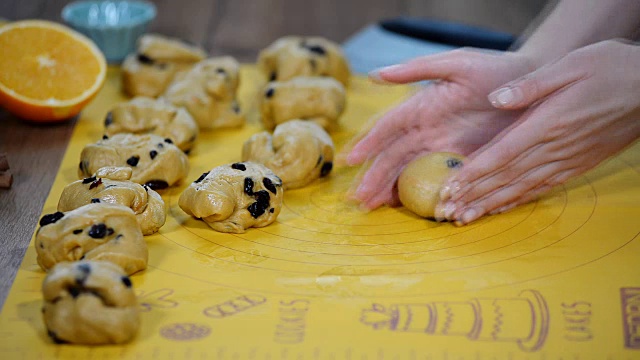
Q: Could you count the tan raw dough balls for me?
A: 12